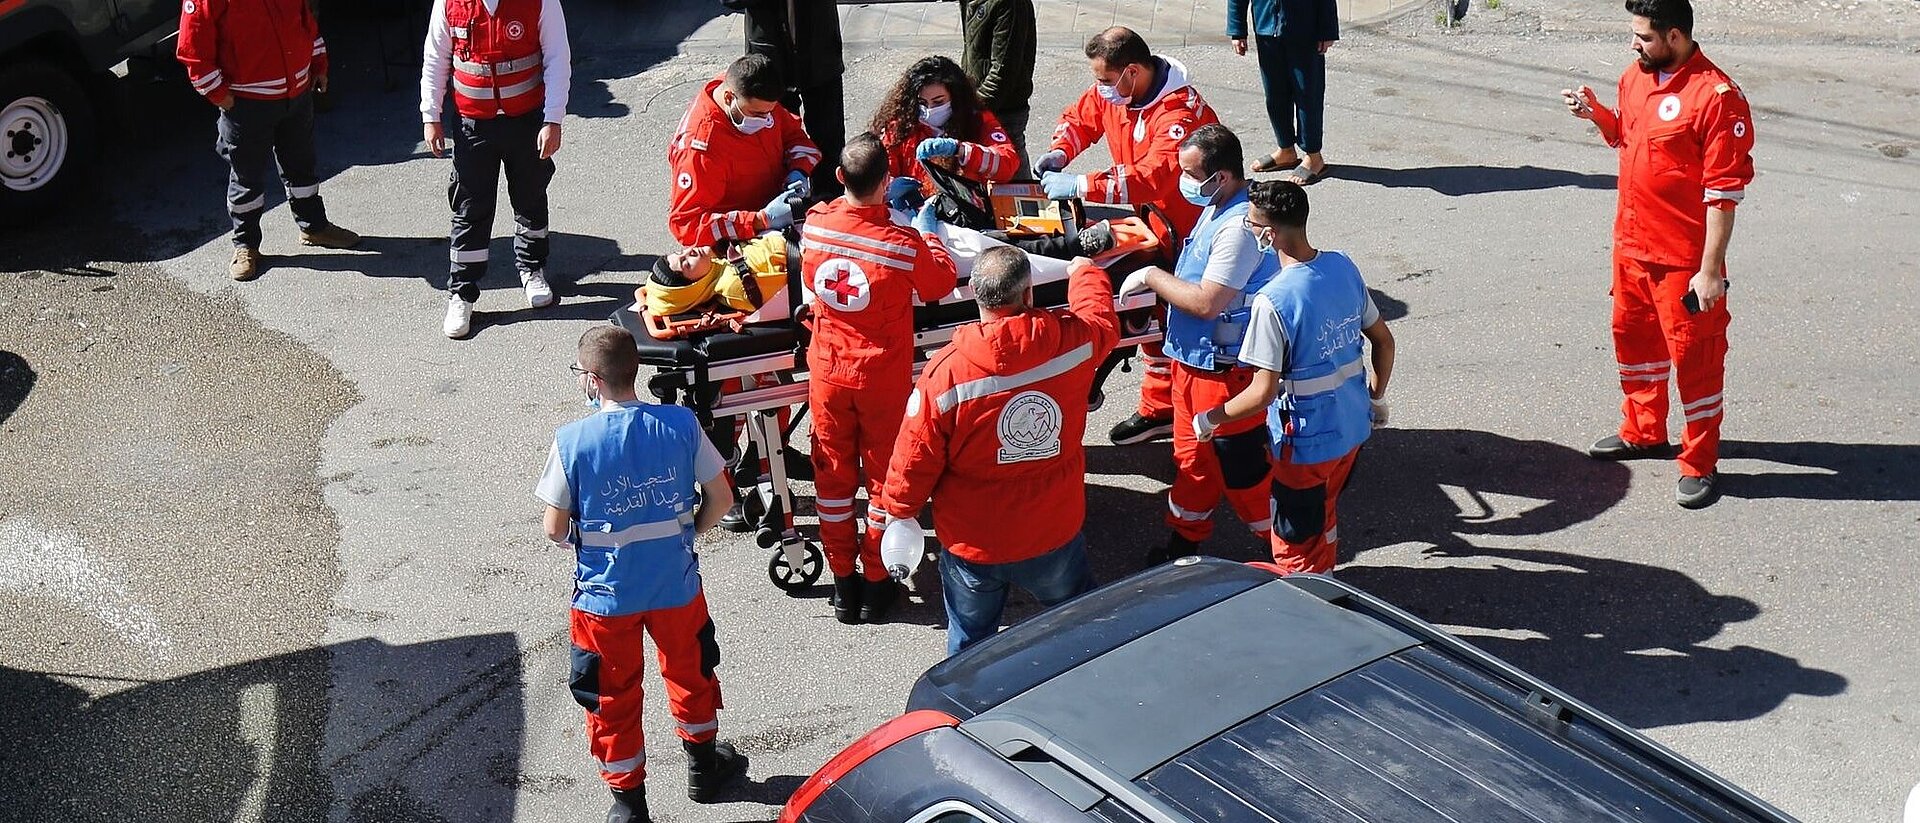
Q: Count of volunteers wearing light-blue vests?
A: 3